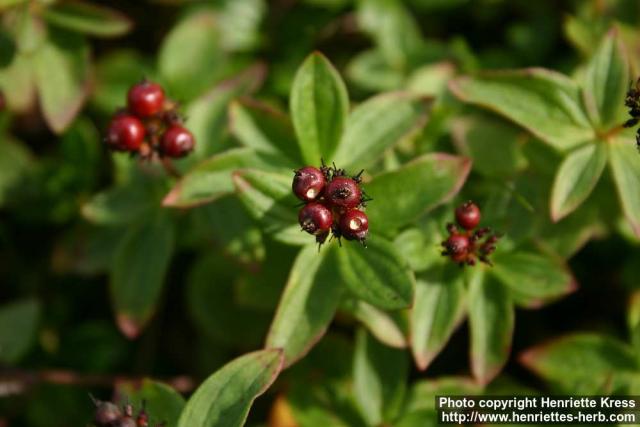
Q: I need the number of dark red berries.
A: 9